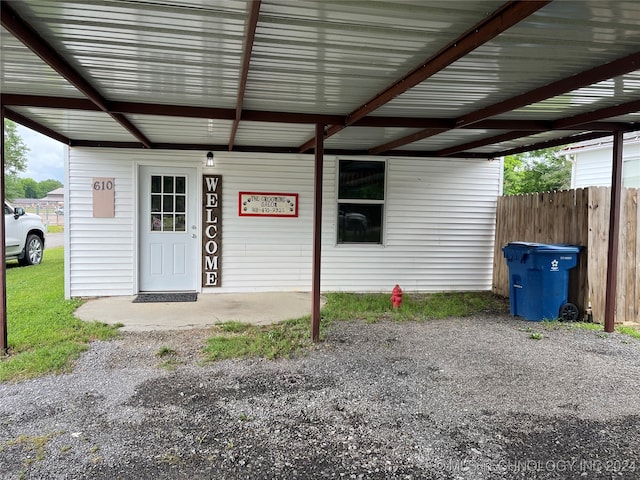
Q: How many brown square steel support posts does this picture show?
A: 3